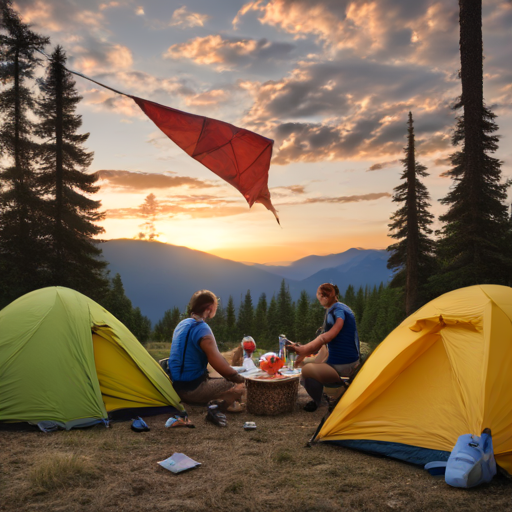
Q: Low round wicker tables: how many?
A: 1